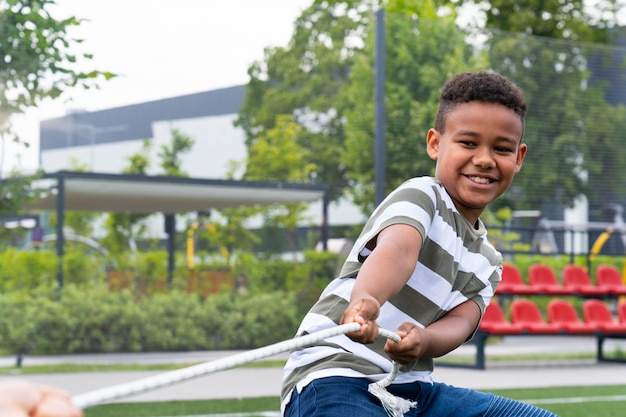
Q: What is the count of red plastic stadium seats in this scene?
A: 9